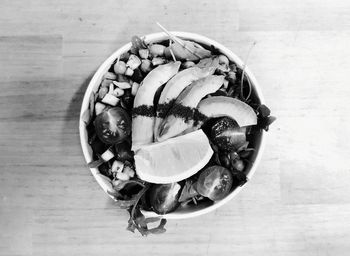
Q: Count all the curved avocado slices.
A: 4